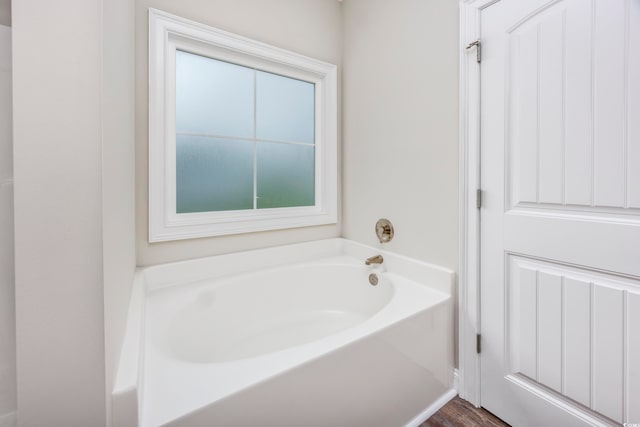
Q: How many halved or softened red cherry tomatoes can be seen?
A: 0